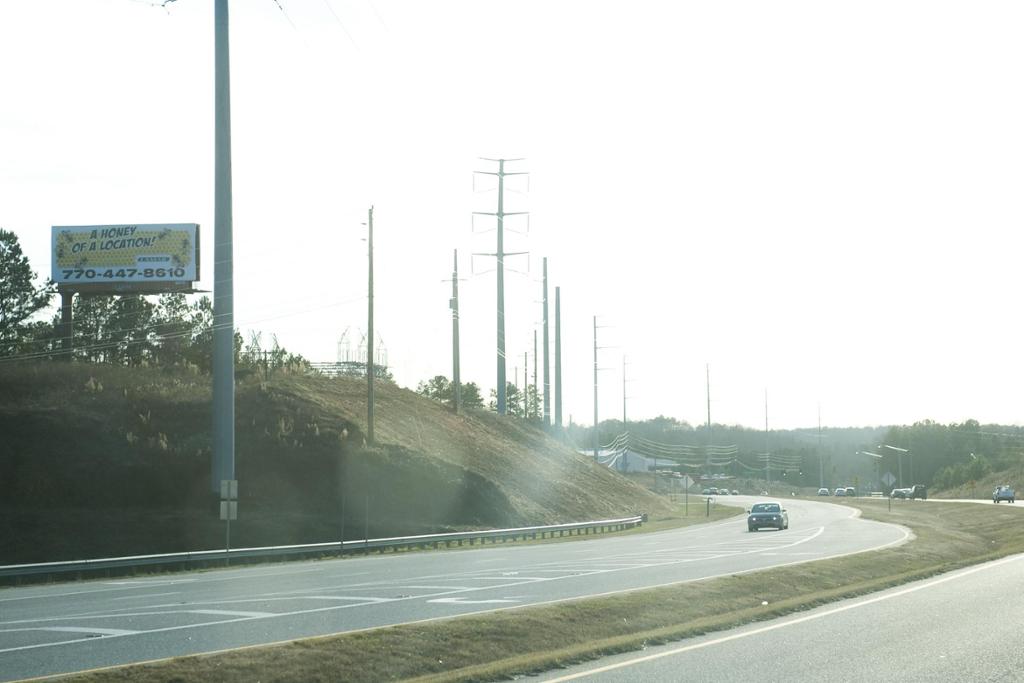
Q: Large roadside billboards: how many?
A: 1